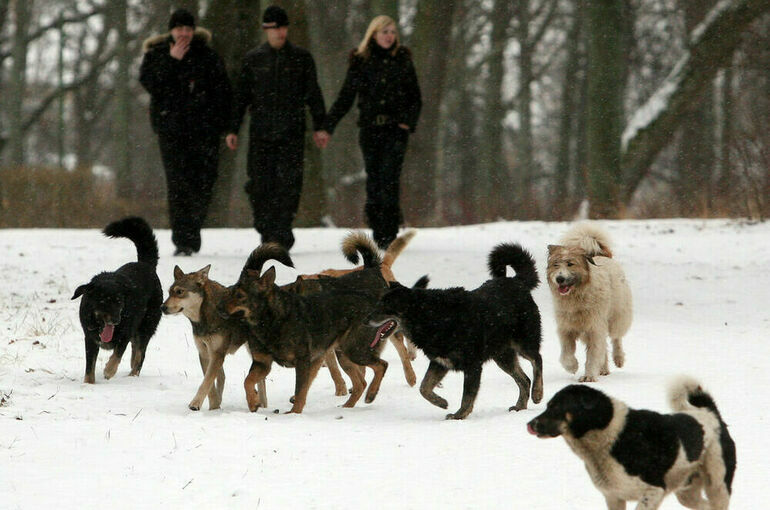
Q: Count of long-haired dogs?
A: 1